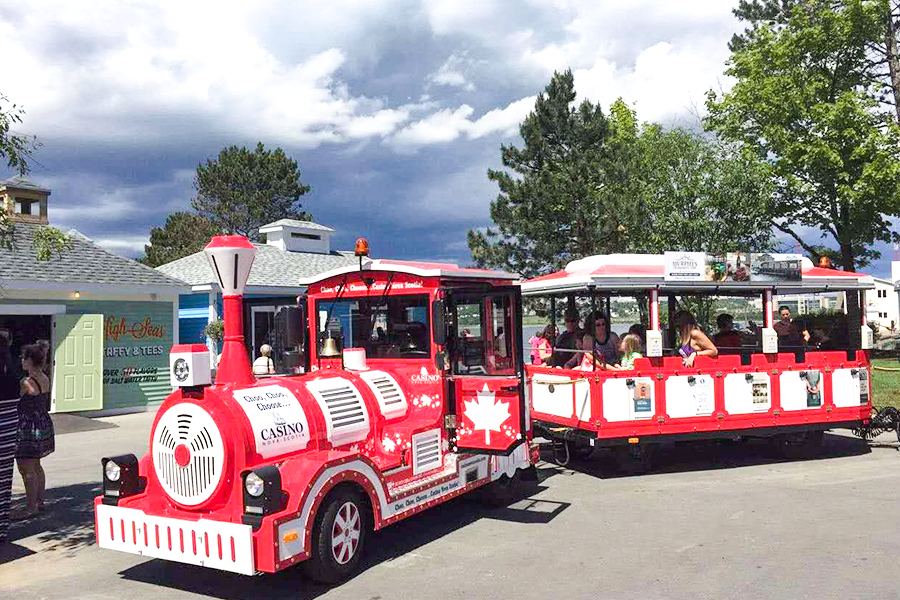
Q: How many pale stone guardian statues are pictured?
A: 0